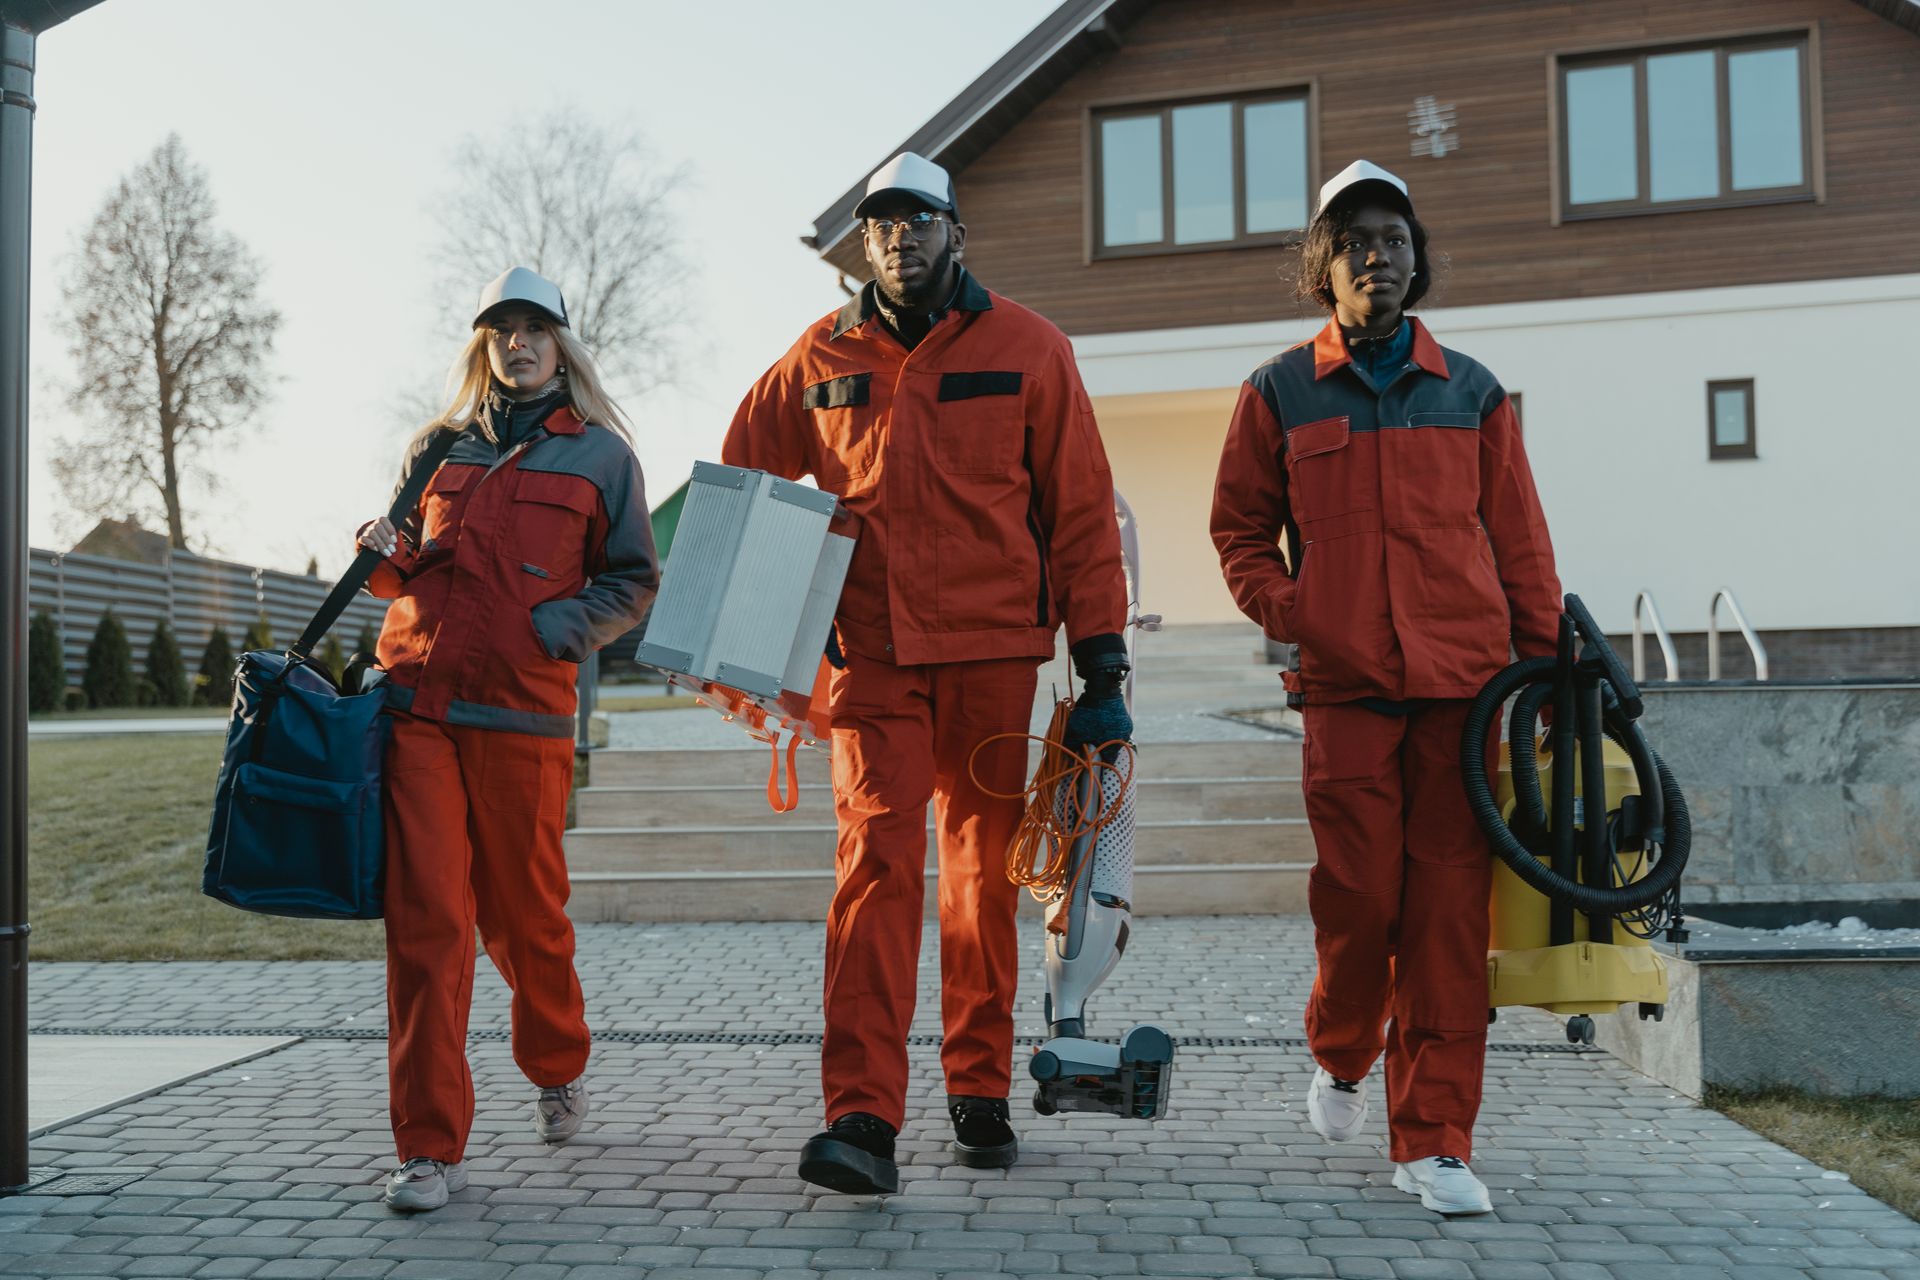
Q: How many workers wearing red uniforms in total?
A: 3